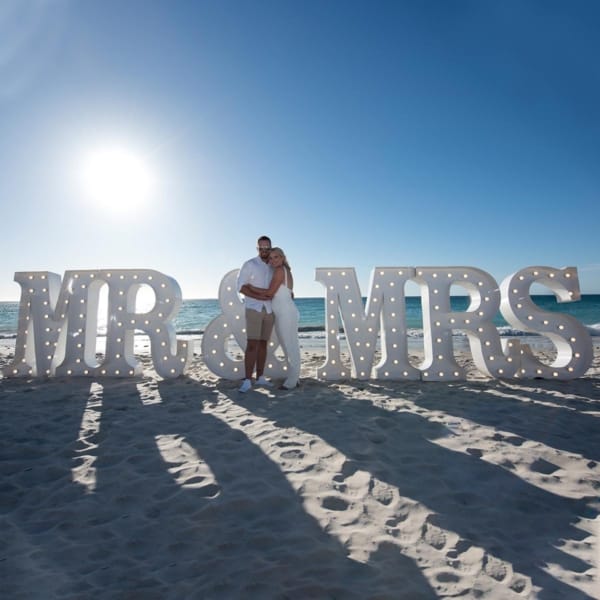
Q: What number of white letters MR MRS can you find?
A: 5